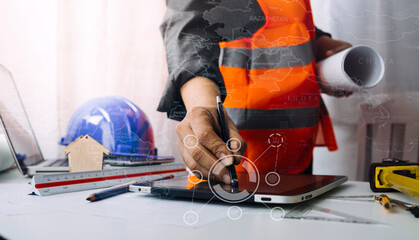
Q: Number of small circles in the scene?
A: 8